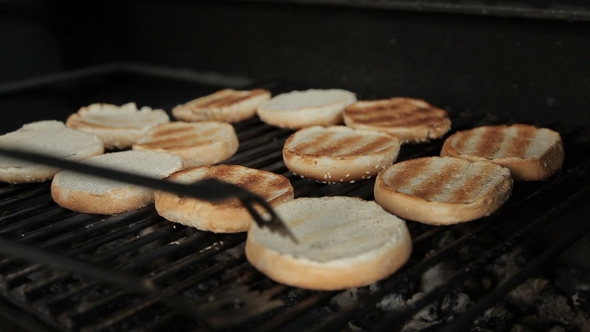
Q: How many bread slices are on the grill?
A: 12